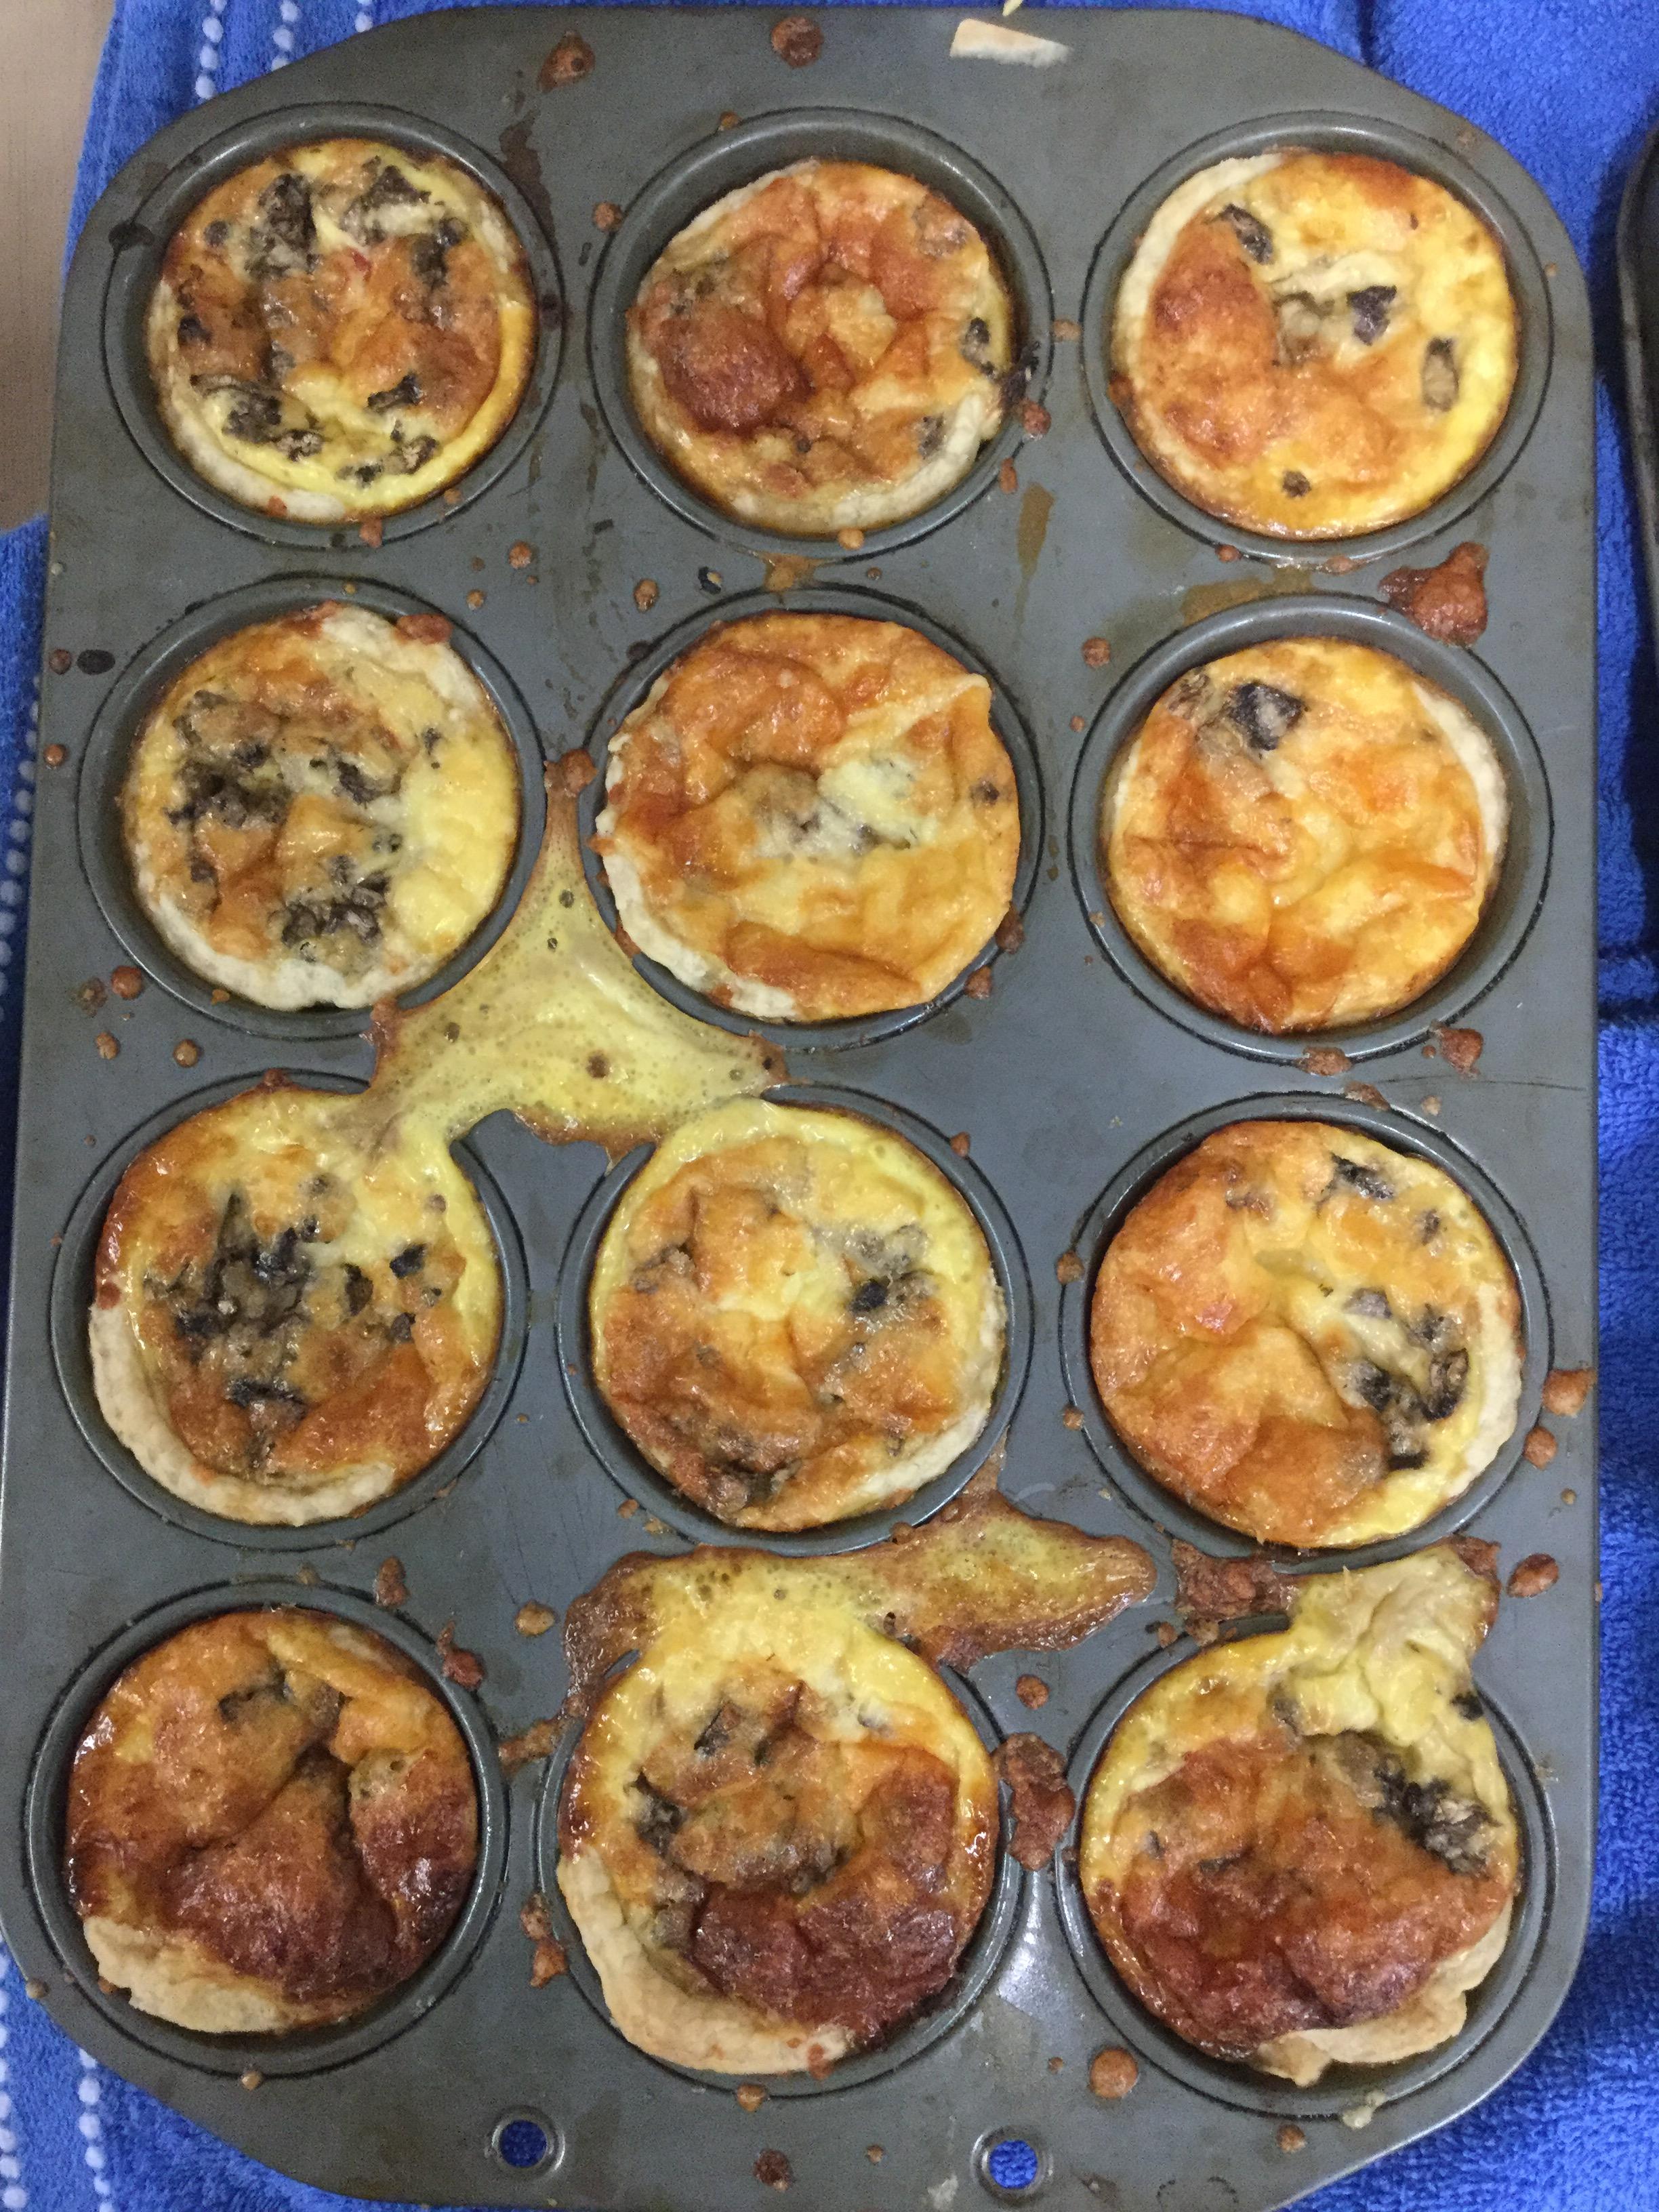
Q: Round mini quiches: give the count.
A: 12